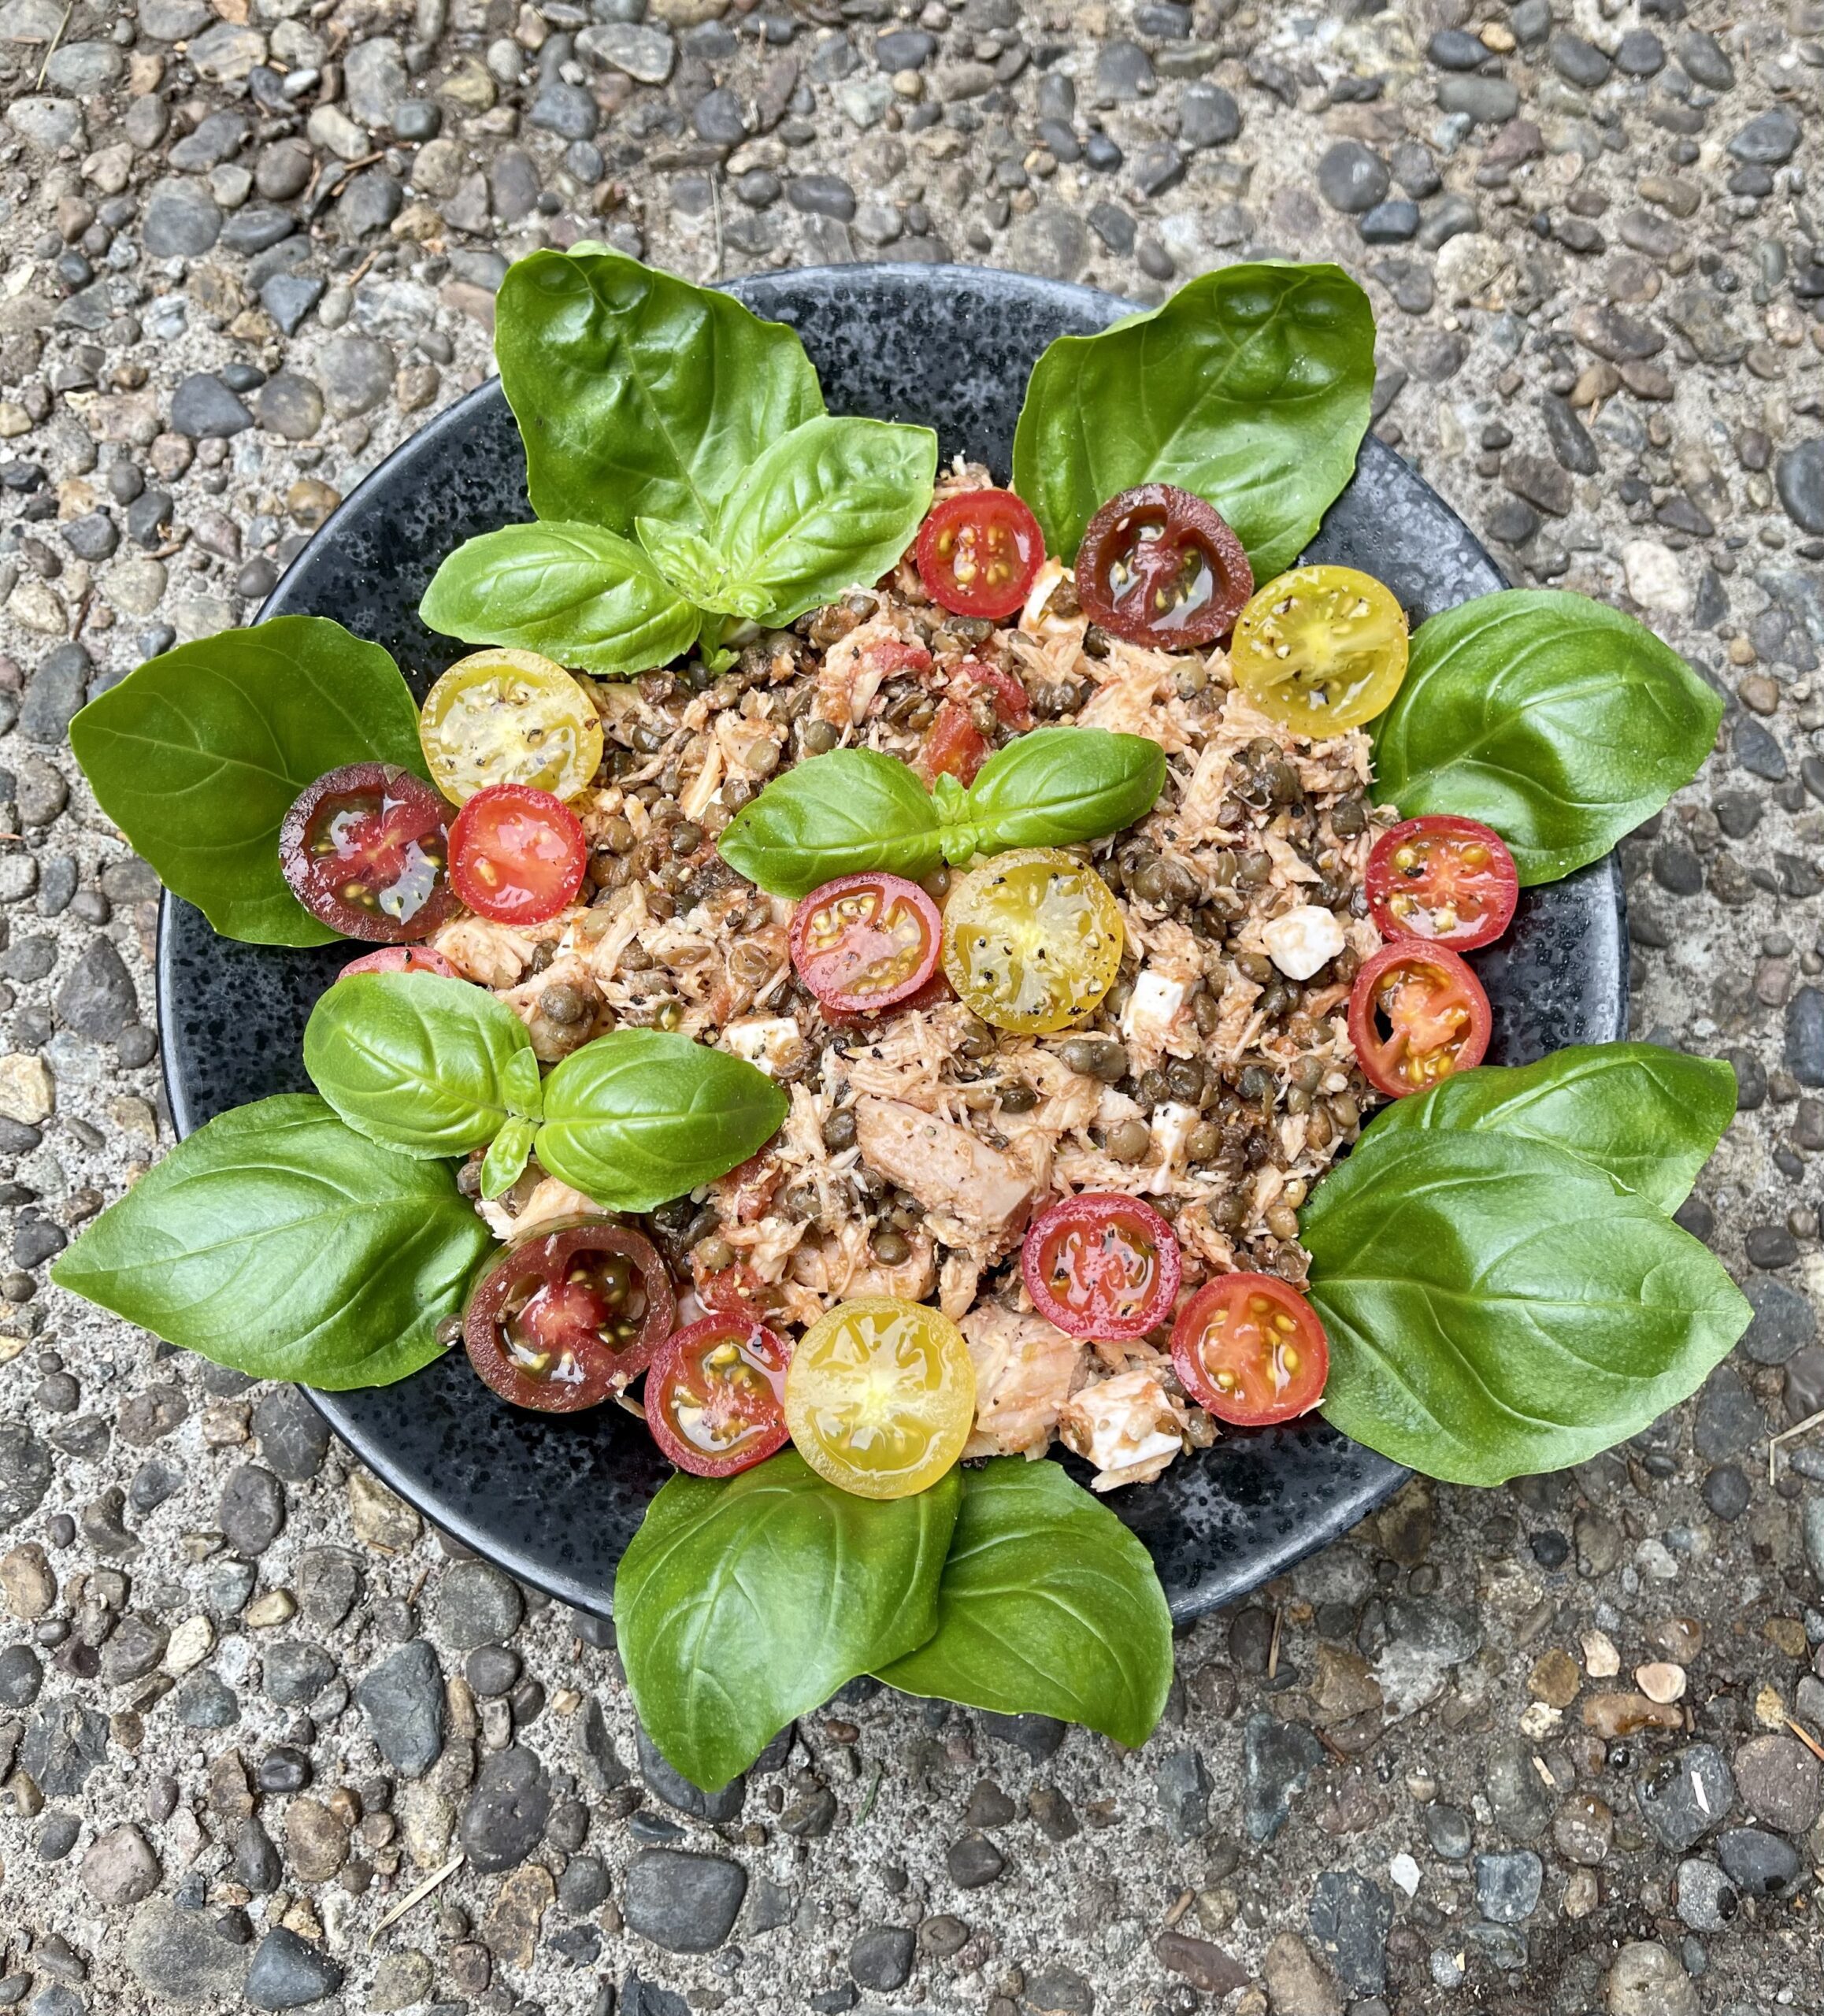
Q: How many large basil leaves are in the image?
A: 9